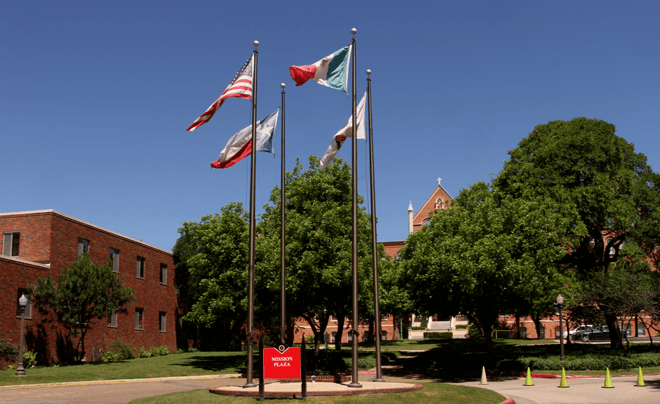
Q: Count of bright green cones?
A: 4